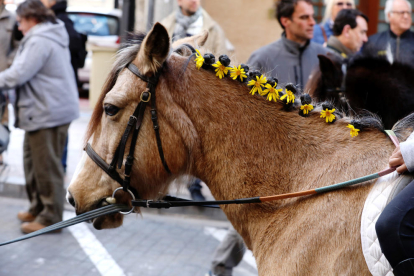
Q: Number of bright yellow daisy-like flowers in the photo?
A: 9